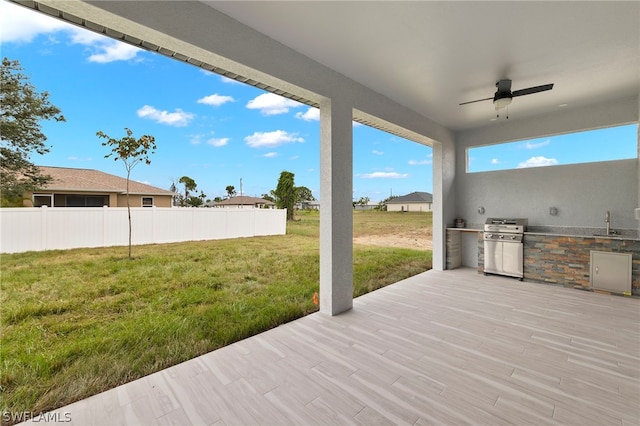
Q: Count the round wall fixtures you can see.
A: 2